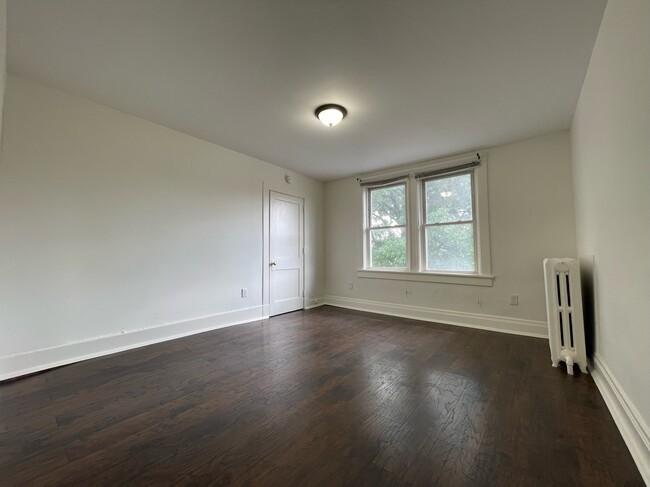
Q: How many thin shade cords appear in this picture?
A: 2